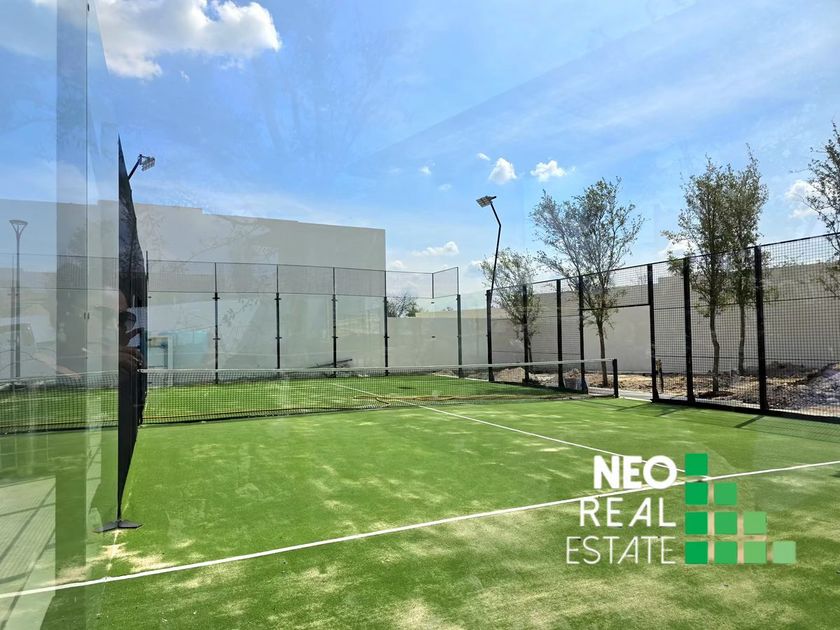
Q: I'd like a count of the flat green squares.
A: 10